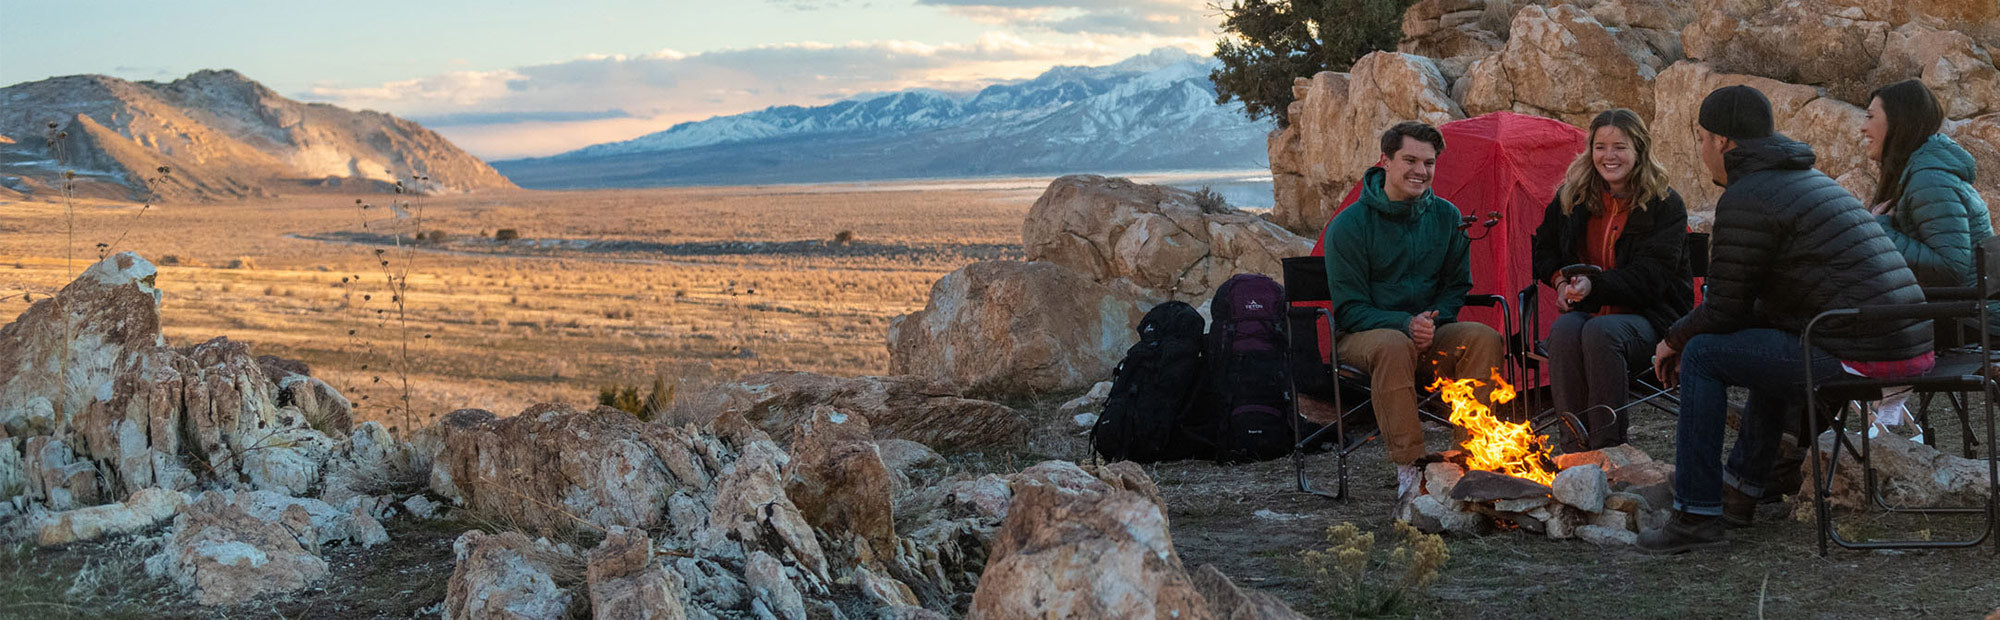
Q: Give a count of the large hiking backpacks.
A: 2